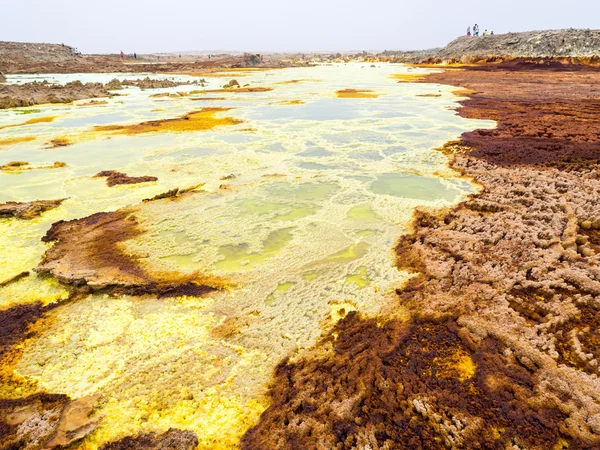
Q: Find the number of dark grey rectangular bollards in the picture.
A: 0